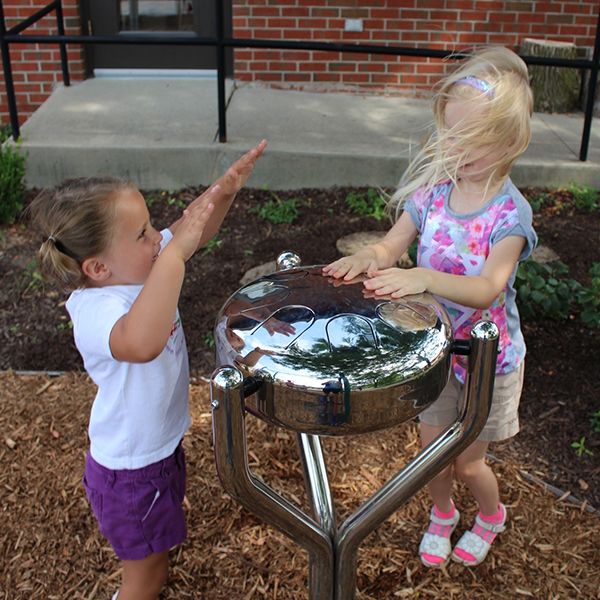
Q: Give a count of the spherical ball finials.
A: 3